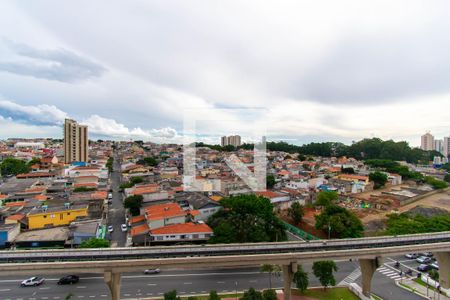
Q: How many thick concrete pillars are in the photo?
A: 4